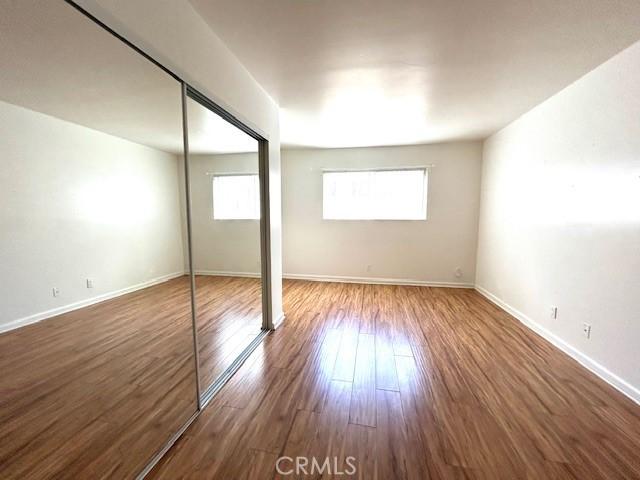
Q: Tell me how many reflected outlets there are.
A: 2